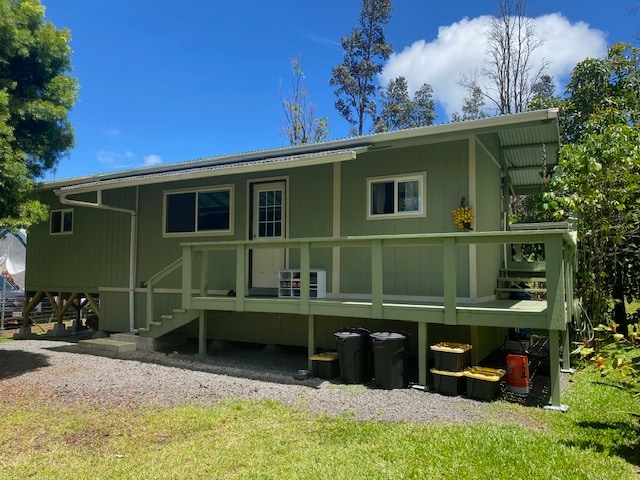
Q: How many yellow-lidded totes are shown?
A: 4